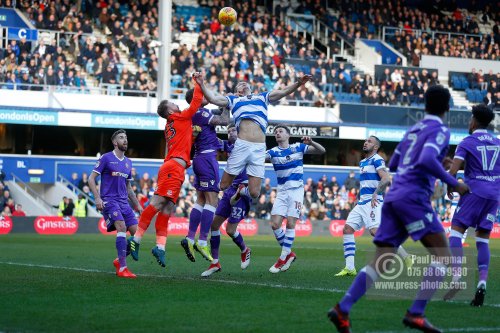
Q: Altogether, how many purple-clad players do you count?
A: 5